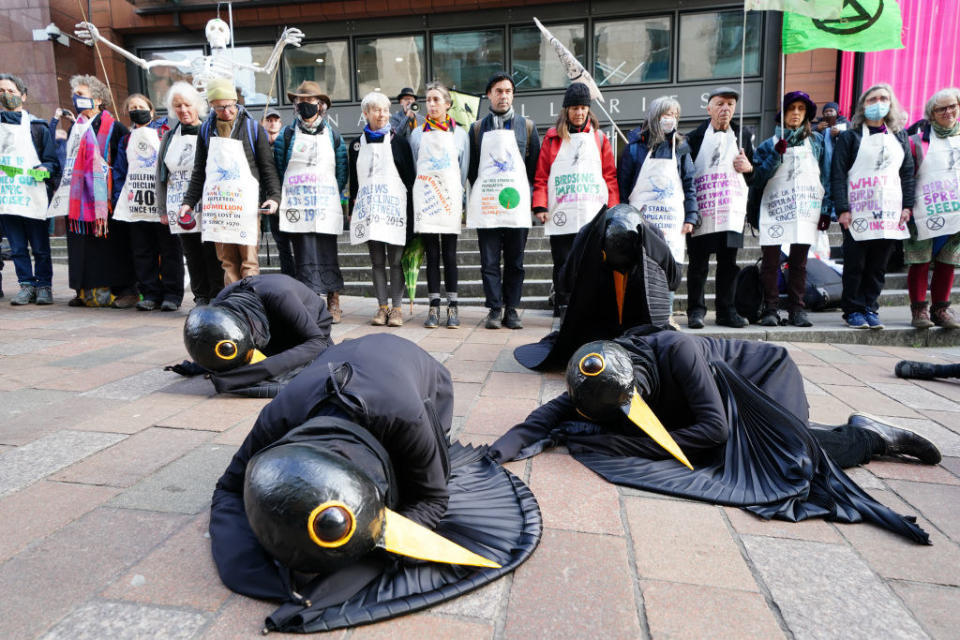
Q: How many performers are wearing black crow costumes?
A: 4